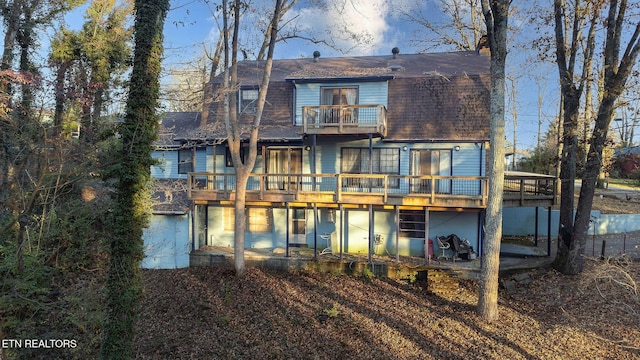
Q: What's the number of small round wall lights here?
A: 3